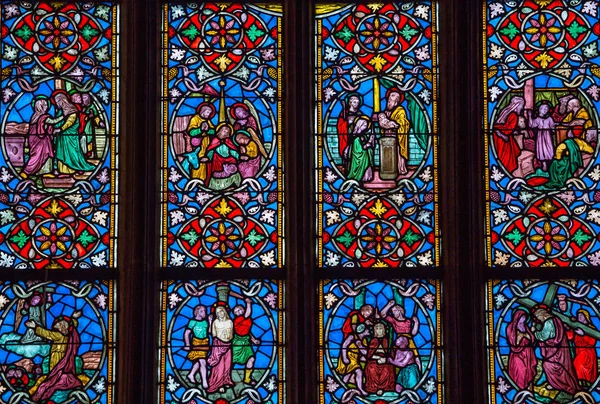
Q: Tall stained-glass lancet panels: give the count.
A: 4